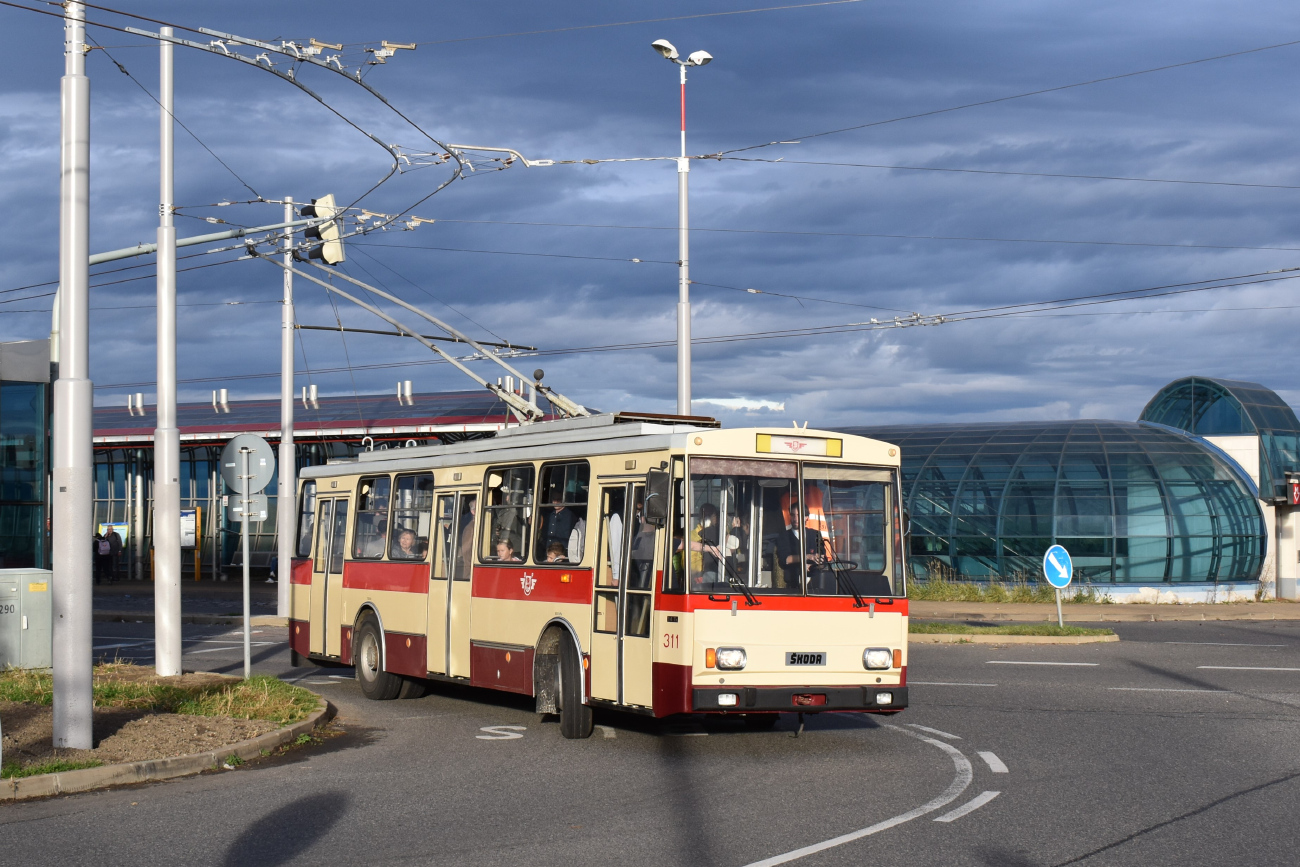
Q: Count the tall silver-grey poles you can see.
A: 4